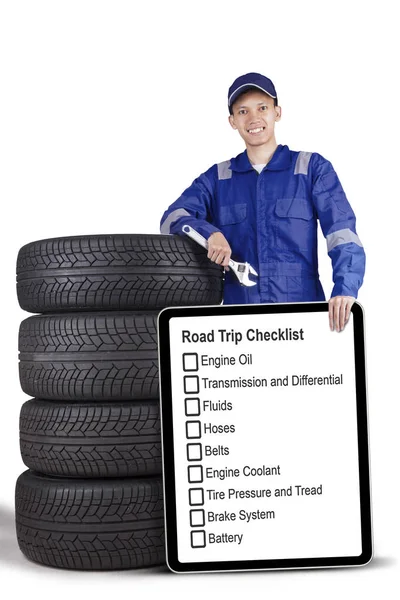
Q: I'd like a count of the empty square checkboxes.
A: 9